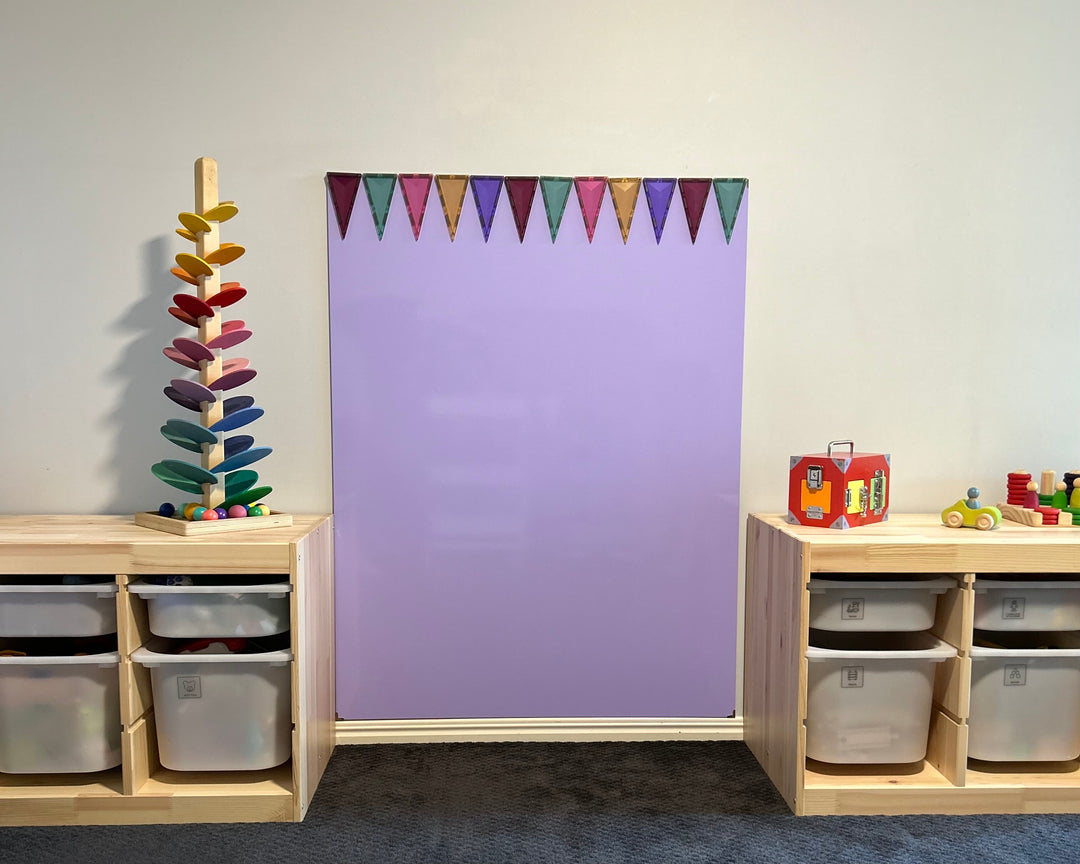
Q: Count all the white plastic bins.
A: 8